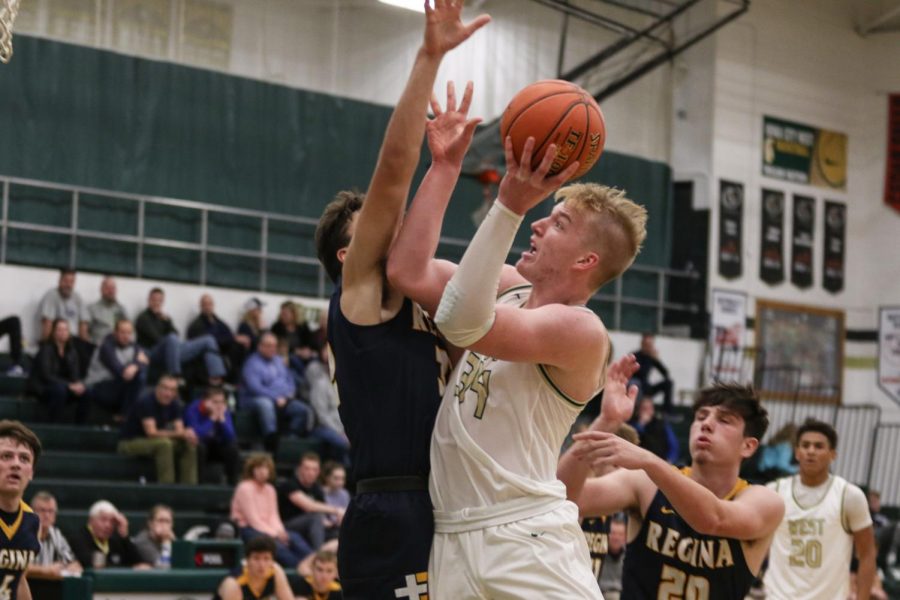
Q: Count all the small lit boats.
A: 0